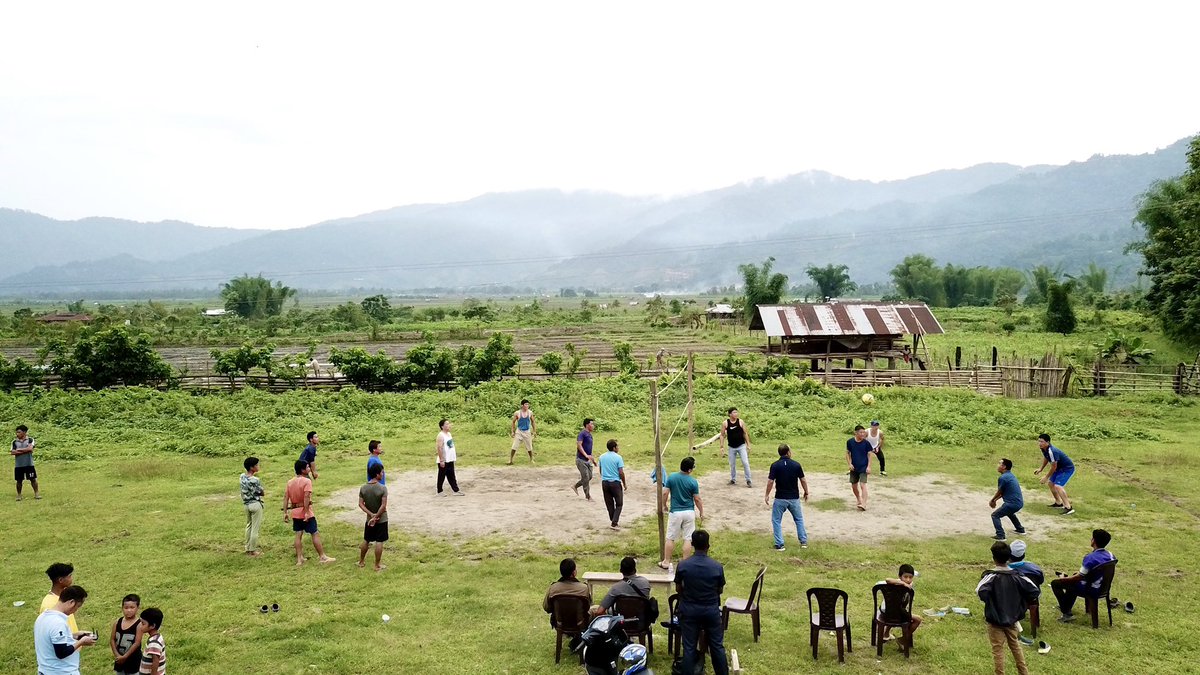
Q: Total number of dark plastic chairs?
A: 8